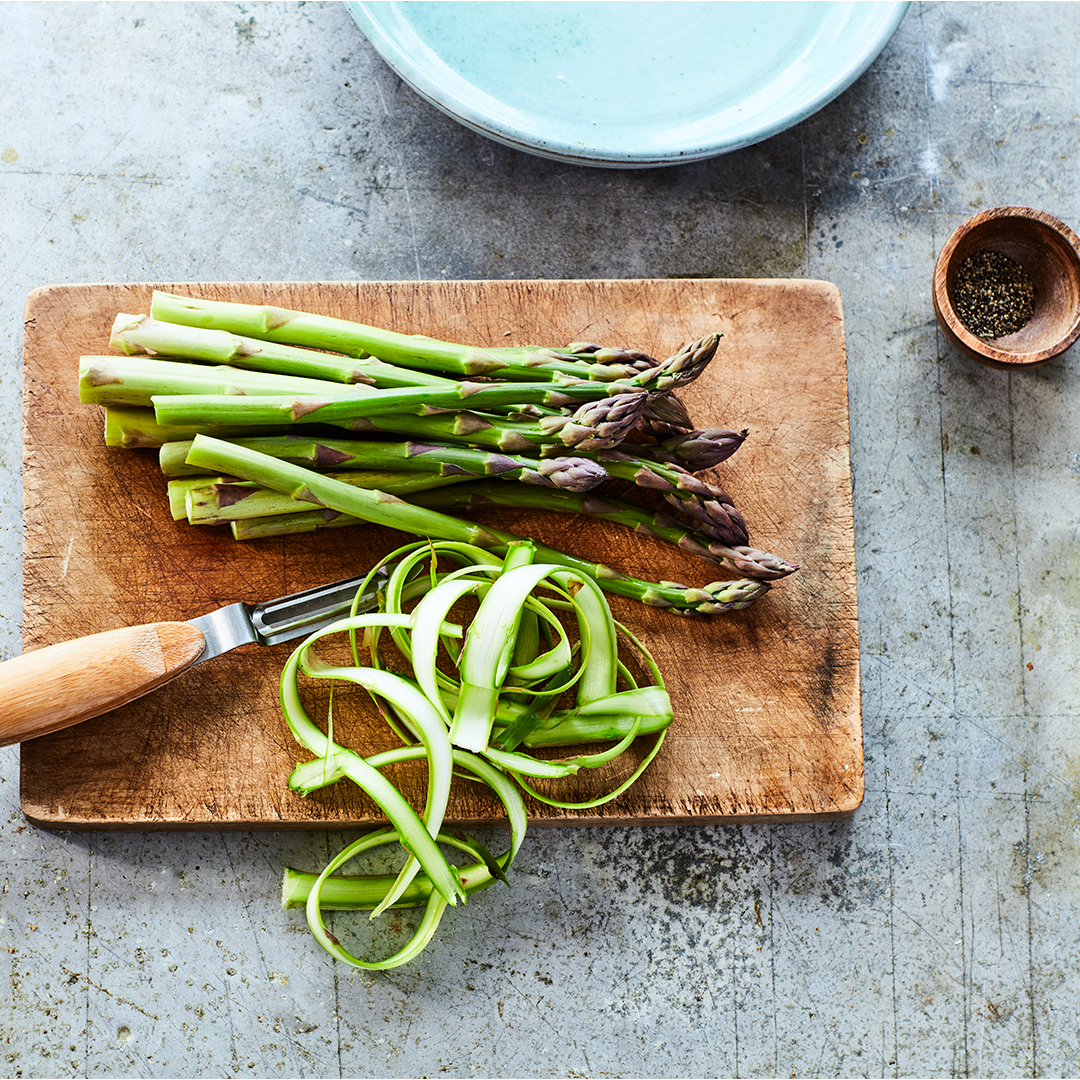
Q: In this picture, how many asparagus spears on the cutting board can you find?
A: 10